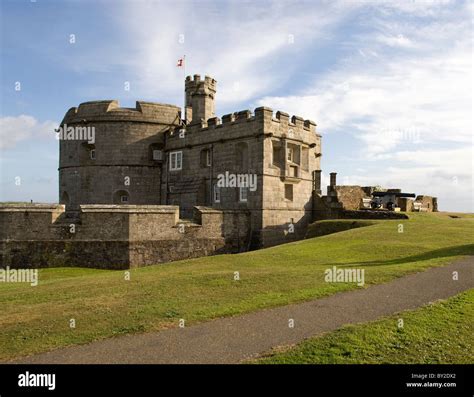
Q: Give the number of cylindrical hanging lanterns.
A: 0